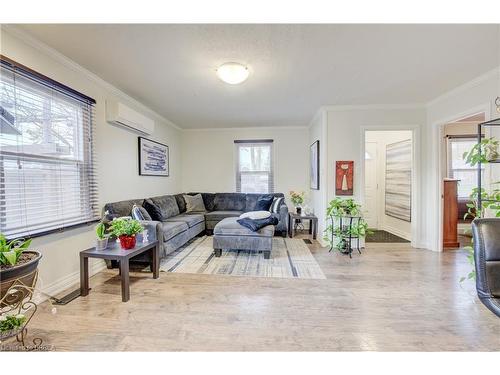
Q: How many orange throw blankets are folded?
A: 0